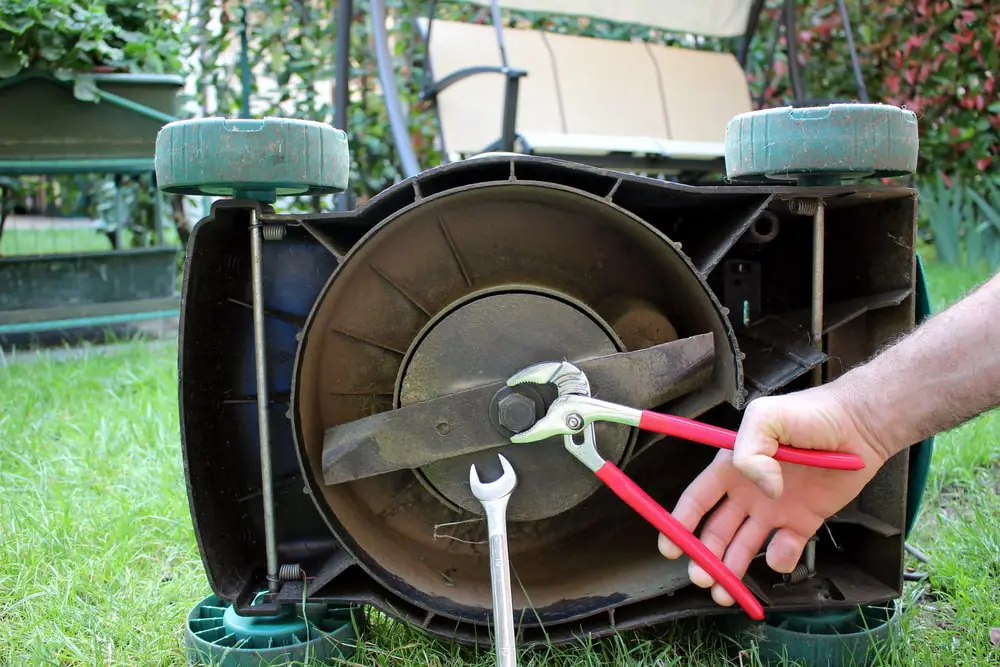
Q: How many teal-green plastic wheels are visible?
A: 4